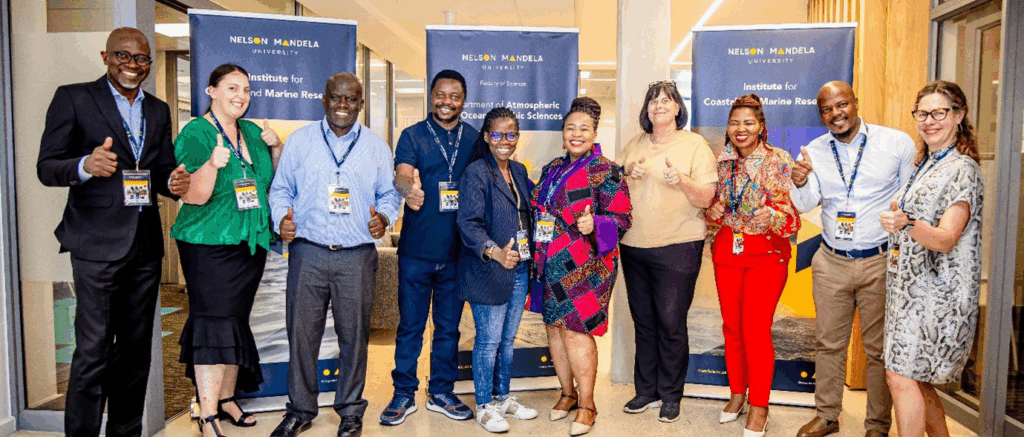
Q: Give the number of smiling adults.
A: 10